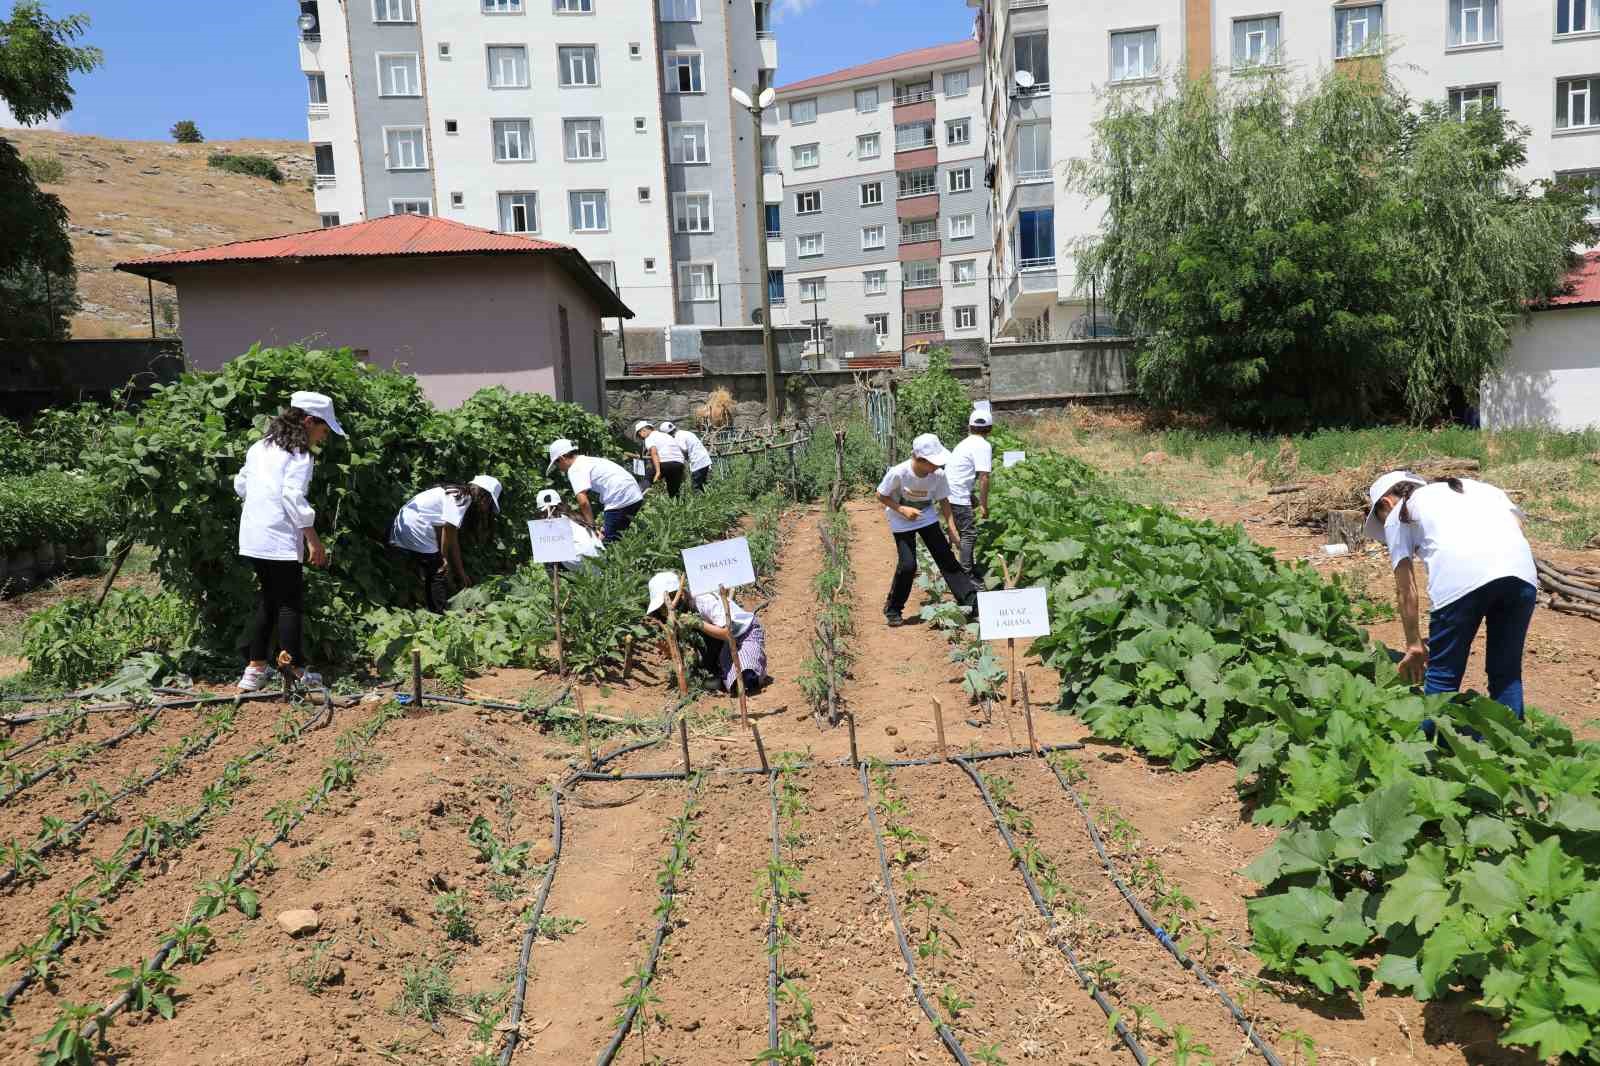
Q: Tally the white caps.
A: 10